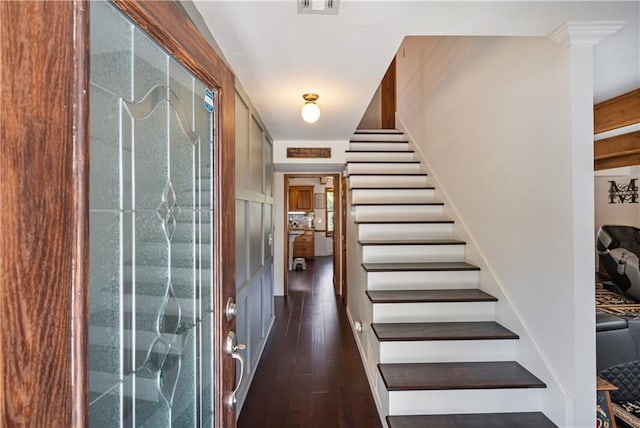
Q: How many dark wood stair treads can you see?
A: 14